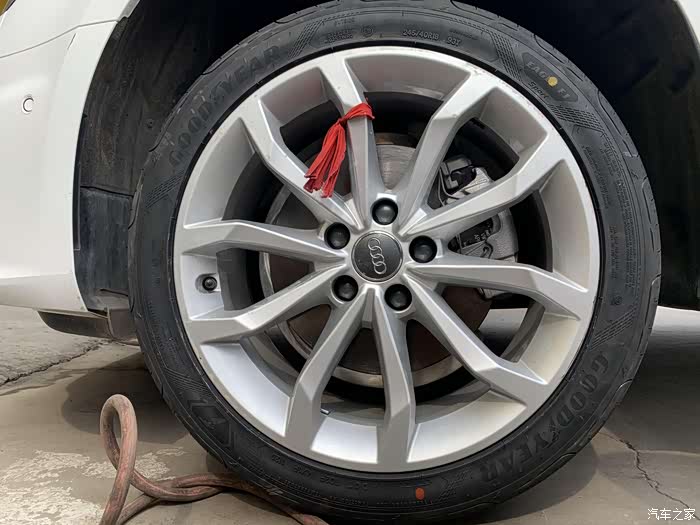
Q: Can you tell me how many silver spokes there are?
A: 10